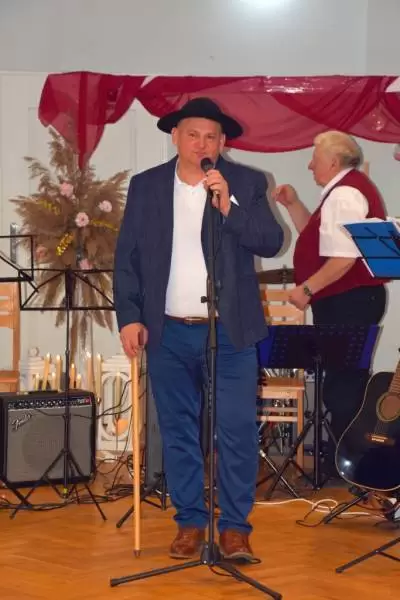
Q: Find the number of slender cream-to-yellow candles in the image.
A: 9